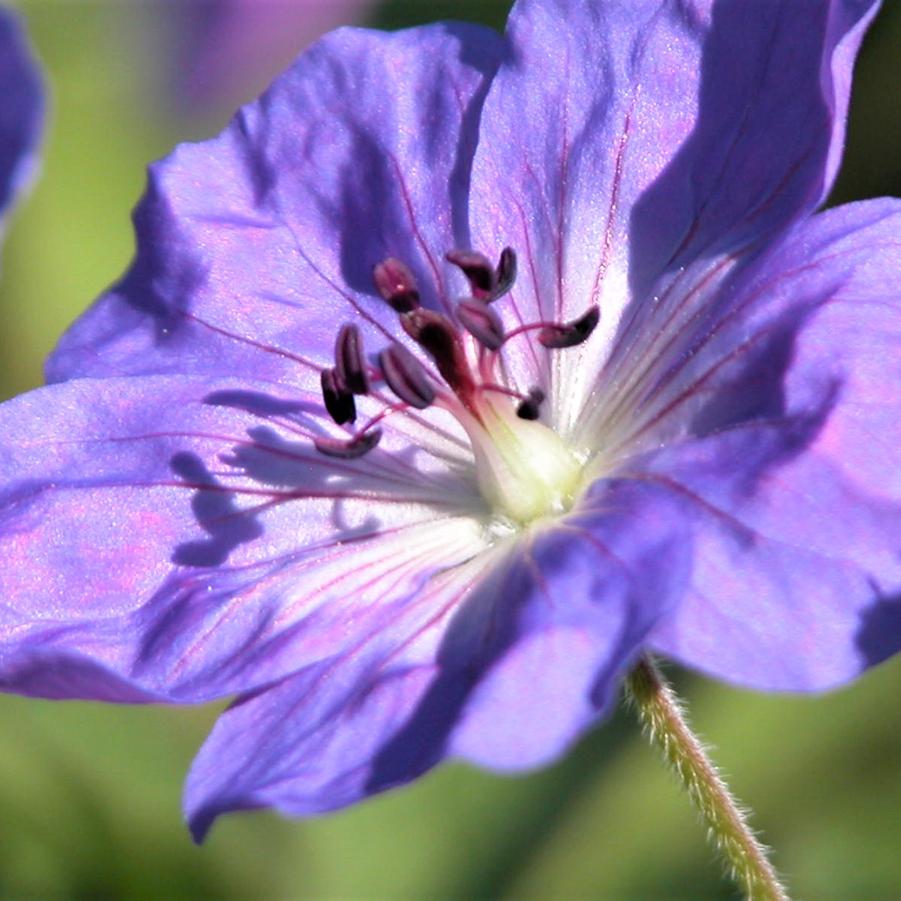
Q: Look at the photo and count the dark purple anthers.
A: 10